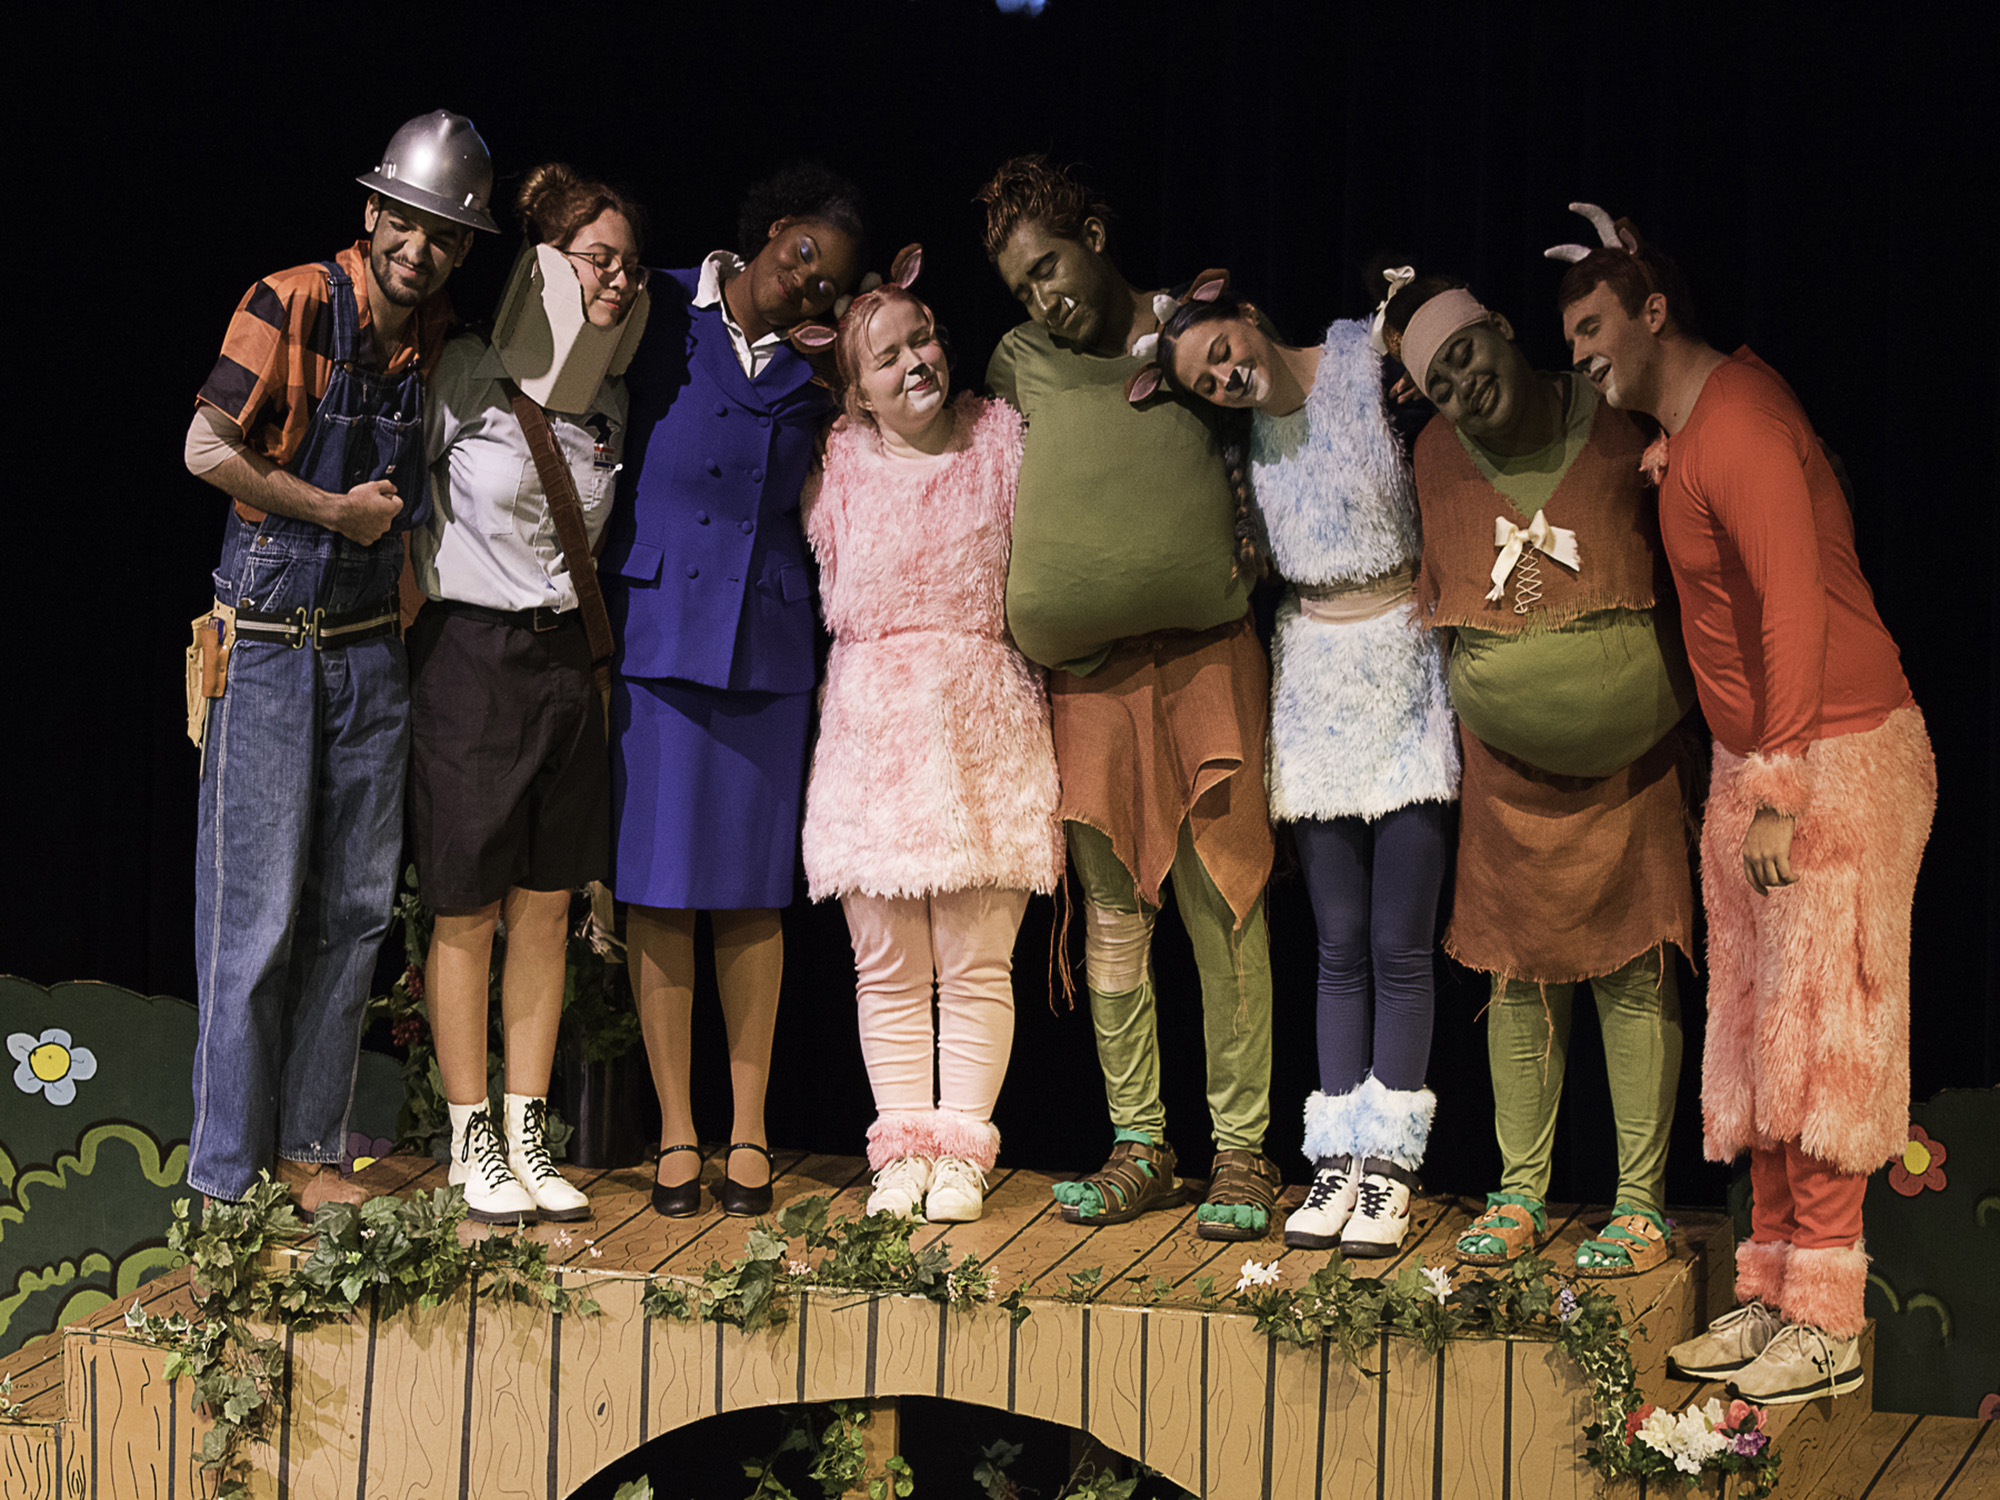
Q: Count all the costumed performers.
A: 8